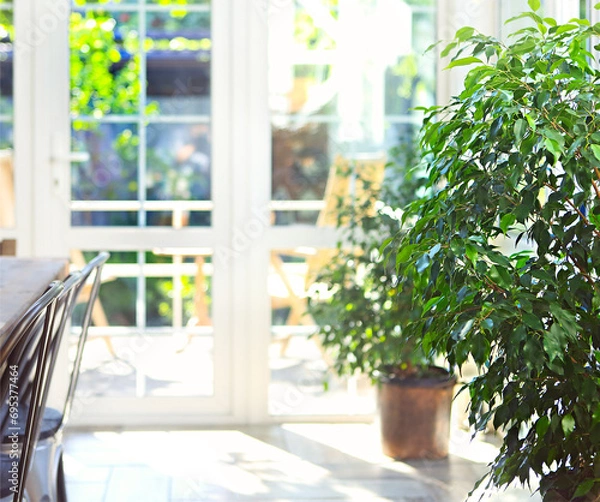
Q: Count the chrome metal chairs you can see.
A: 3